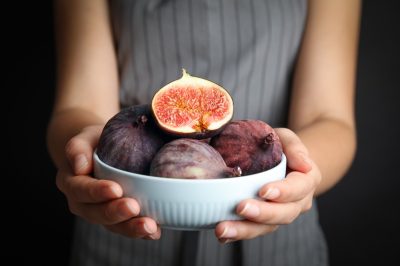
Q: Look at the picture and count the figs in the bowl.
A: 4